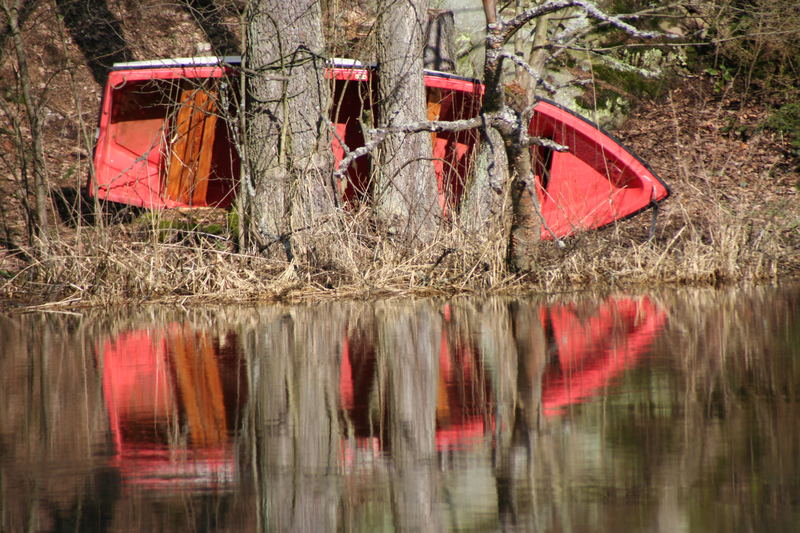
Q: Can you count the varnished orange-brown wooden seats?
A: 2